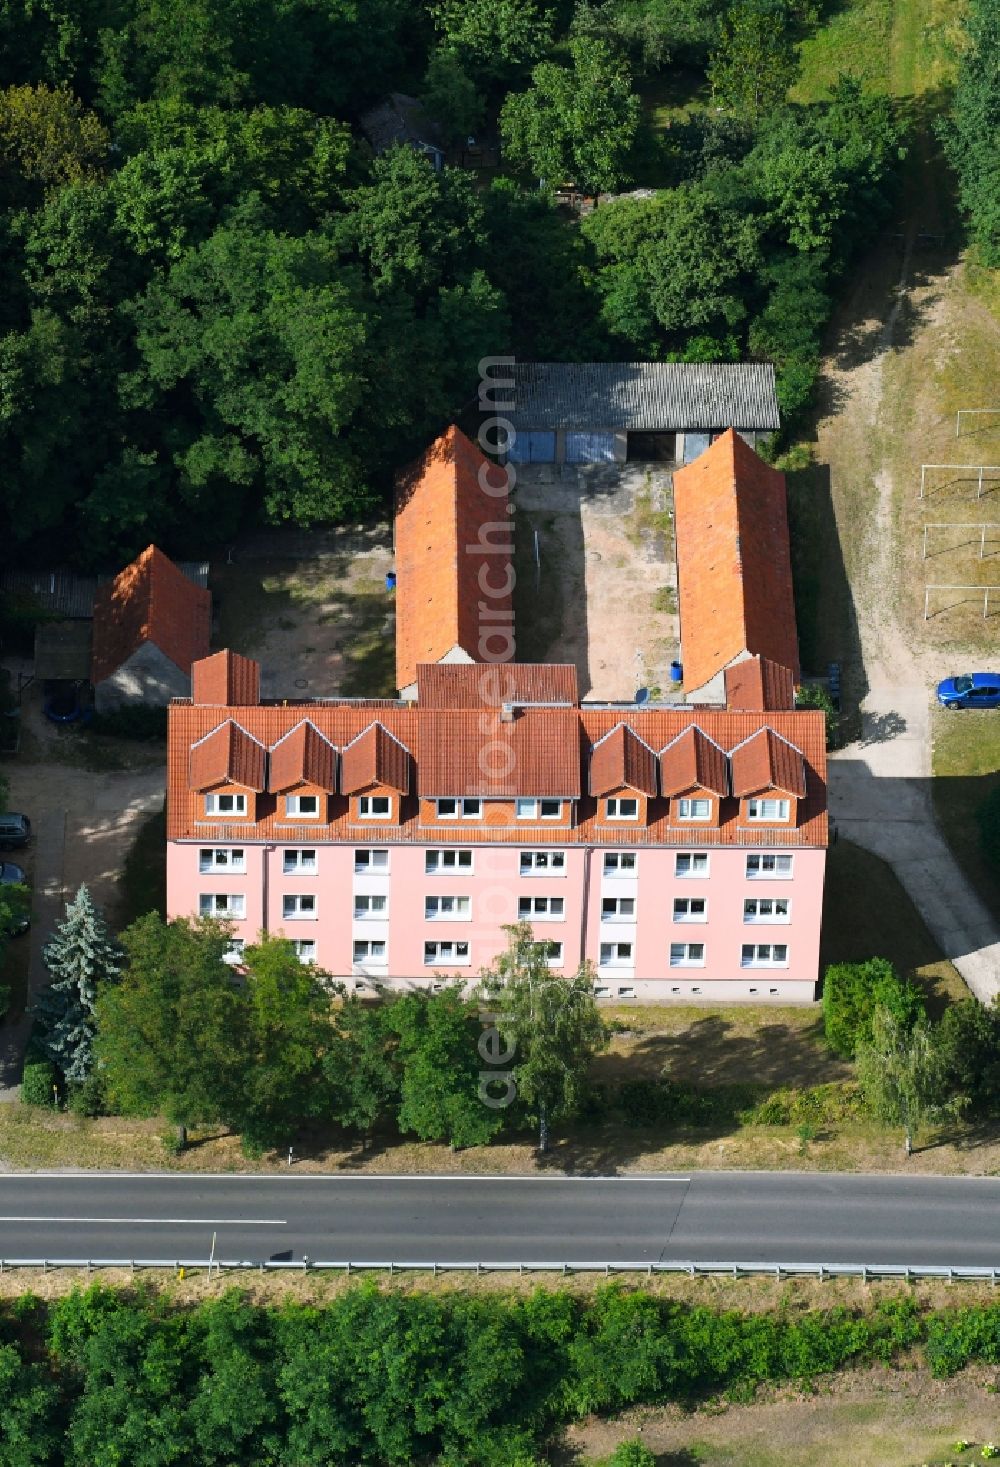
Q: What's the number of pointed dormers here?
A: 6